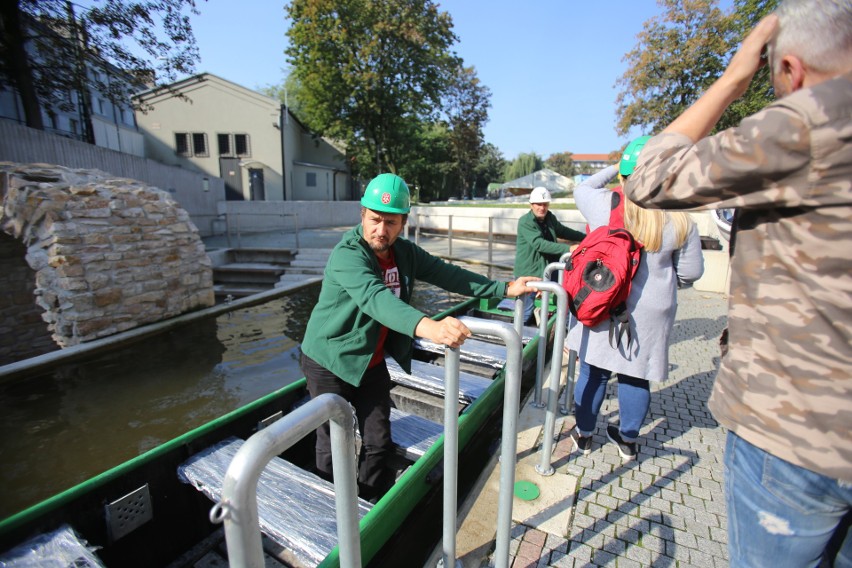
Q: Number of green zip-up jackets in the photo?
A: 2